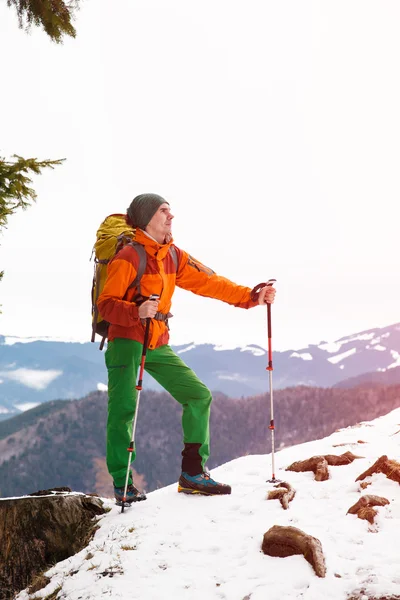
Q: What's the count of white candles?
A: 0